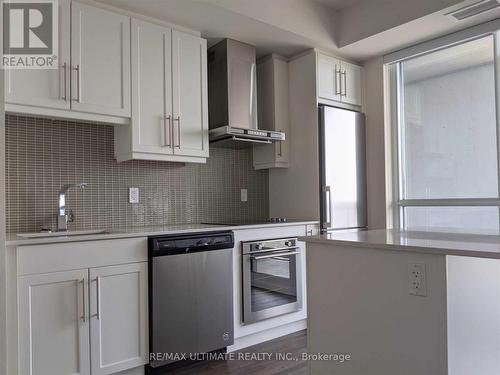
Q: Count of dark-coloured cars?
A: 0